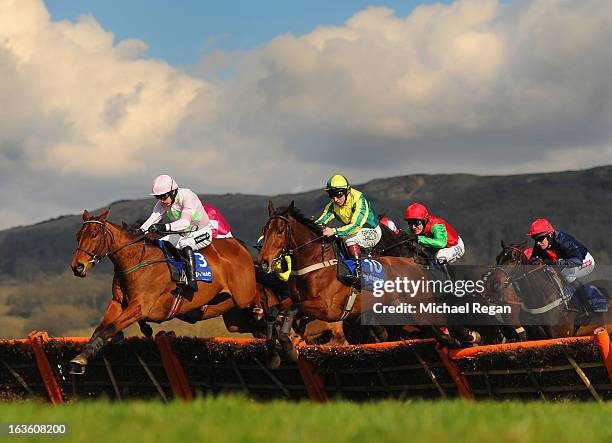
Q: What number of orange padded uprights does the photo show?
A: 5